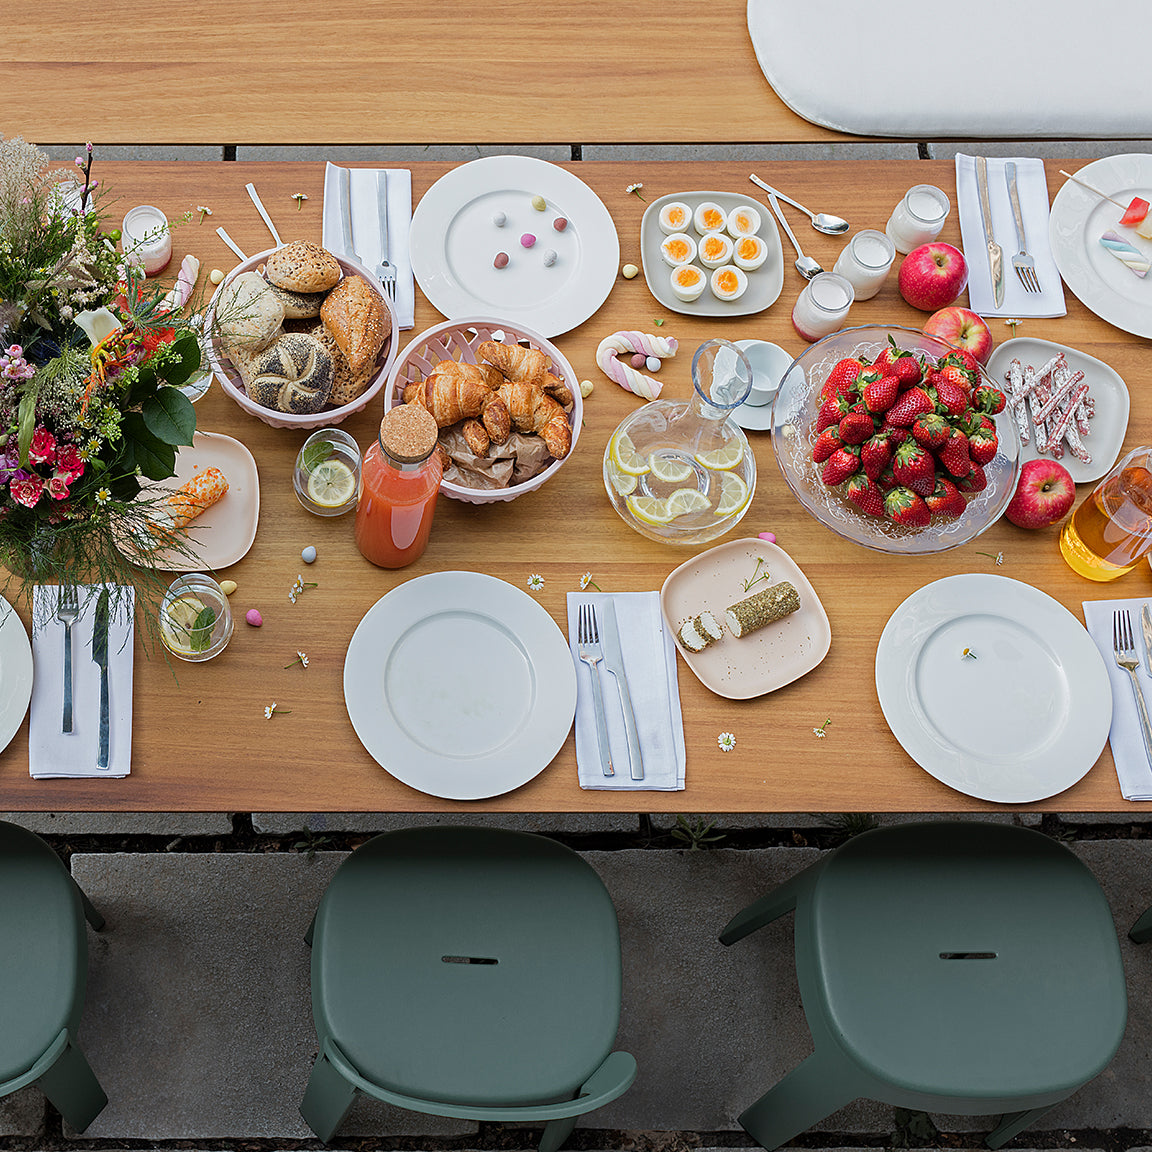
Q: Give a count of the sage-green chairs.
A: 3